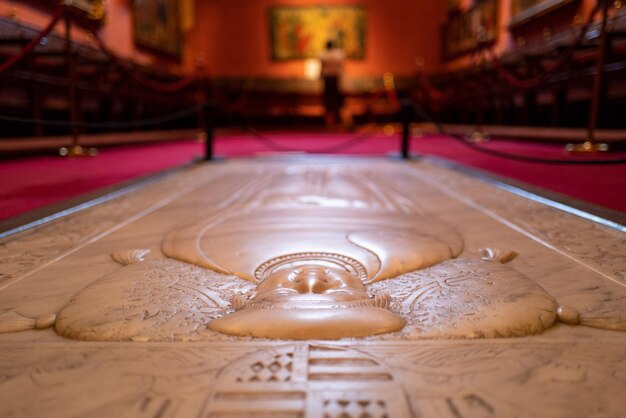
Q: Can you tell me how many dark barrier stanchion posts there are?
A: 2